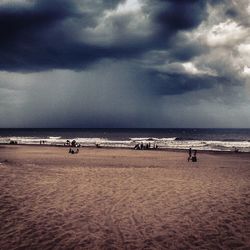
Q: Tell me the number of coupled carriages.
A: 0